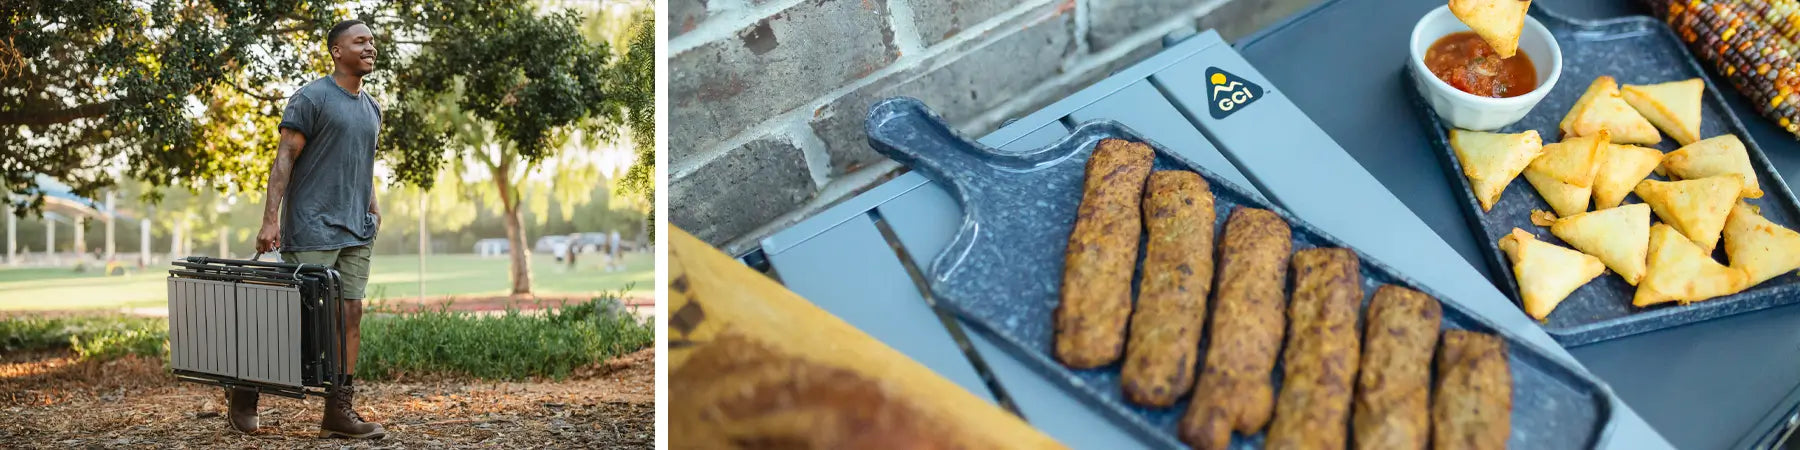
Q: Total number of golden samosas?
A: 12